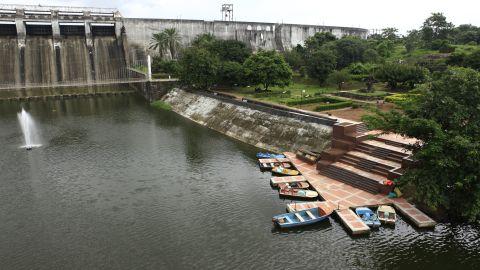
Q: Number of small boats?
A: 8